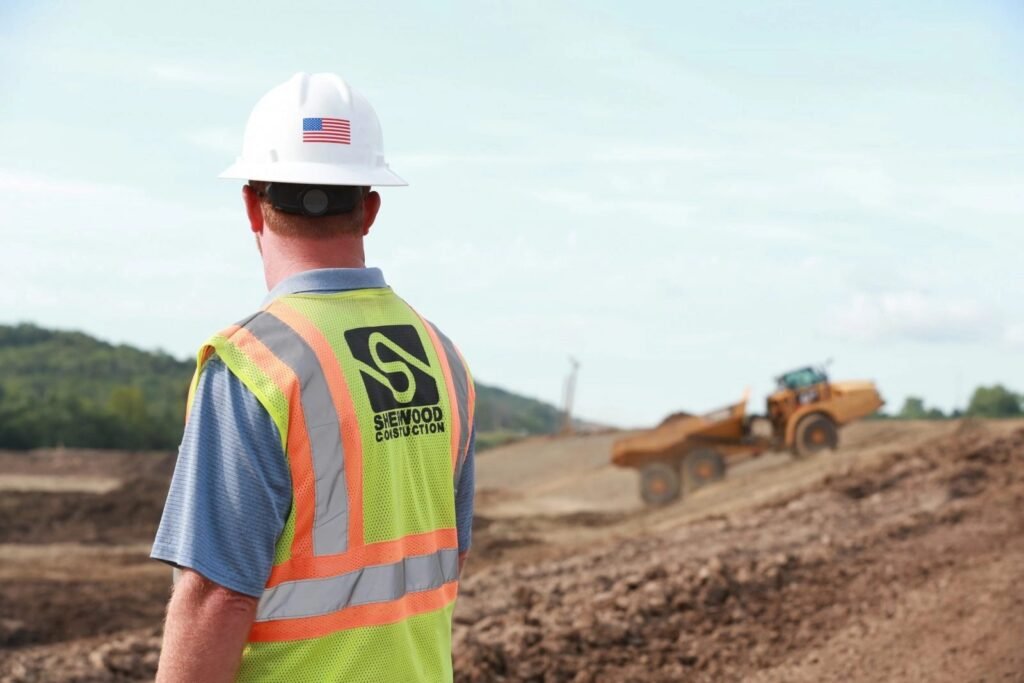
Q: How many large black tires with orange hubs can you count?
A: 3